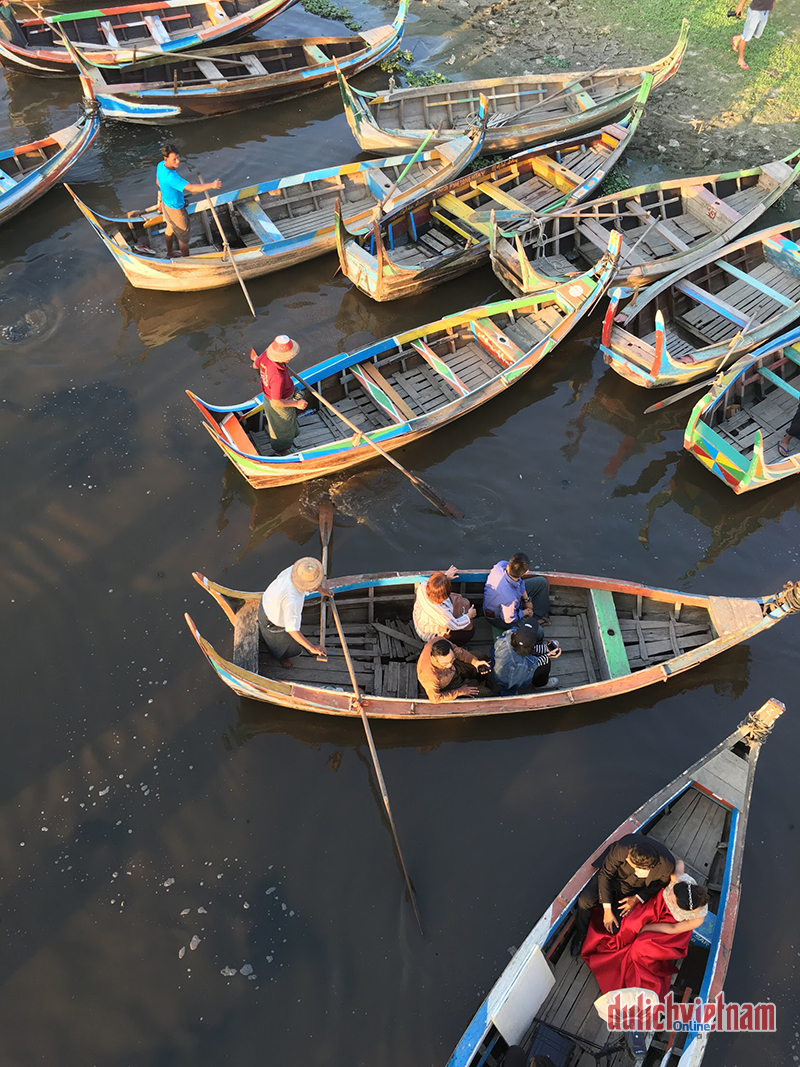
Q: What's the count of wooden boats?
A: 12